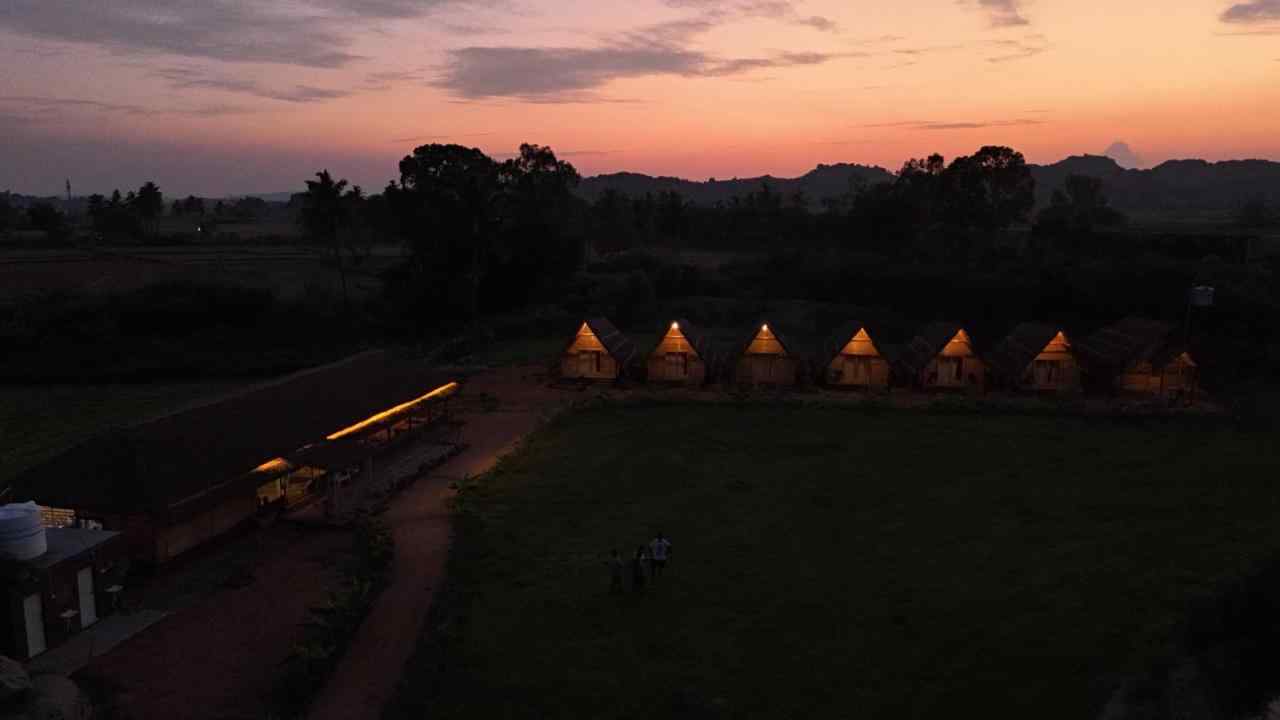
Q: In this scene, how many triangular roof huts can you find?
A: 7